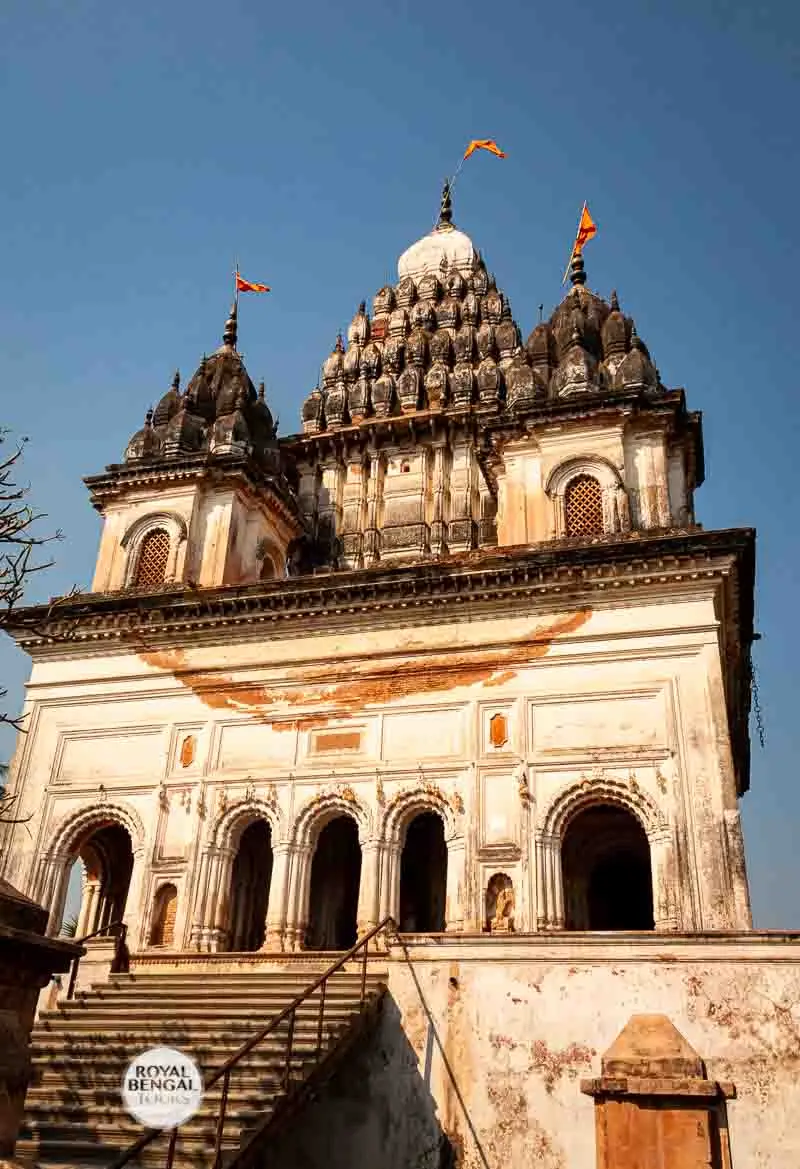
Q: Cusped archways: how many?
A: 5